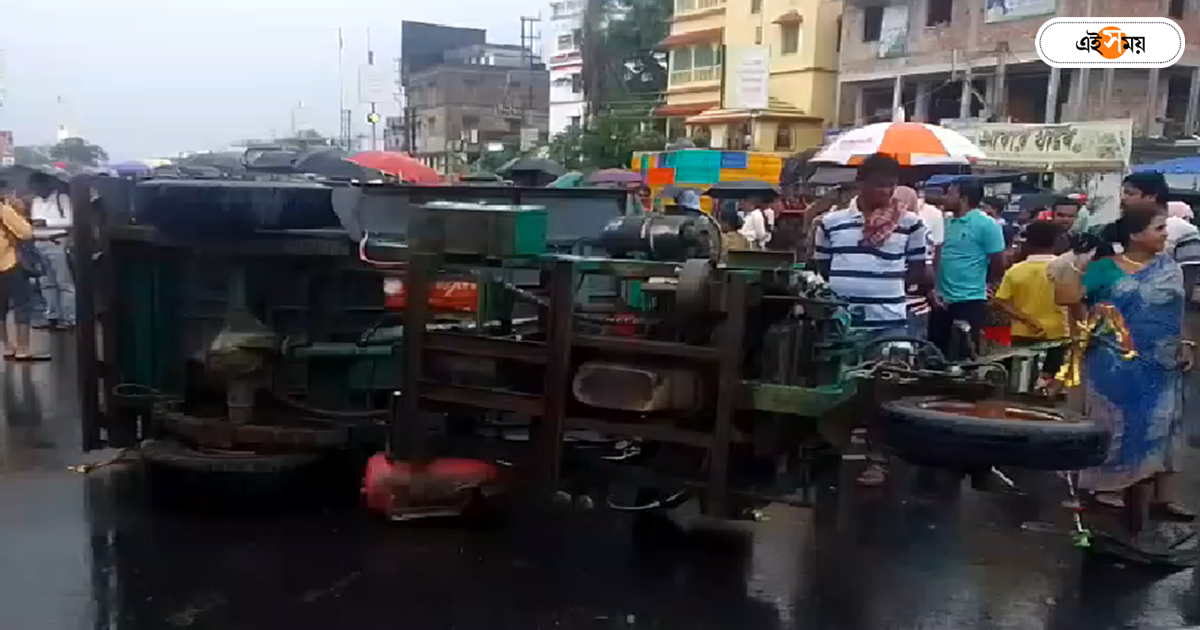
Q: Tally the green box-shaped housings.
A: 1